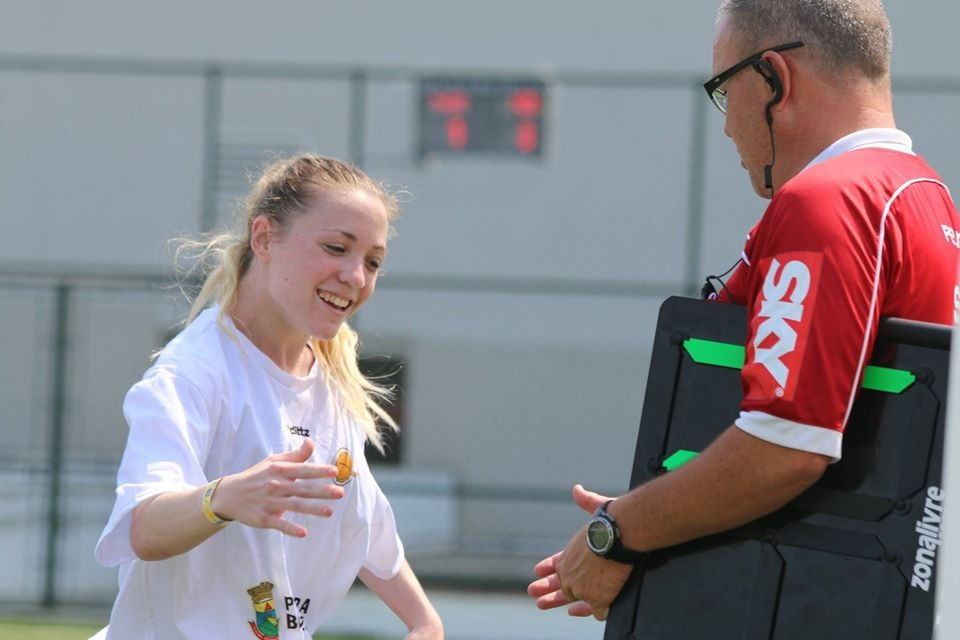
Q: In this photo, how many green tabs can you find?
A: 3